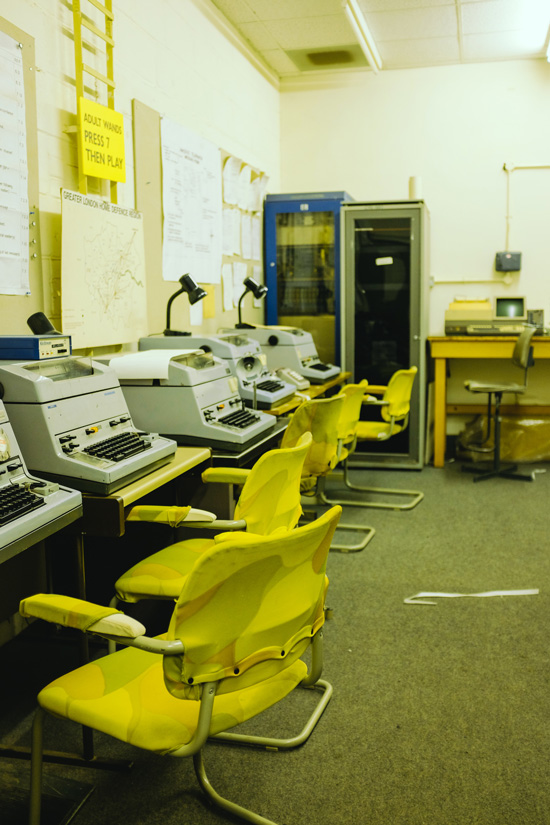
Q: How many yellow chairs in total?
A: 5